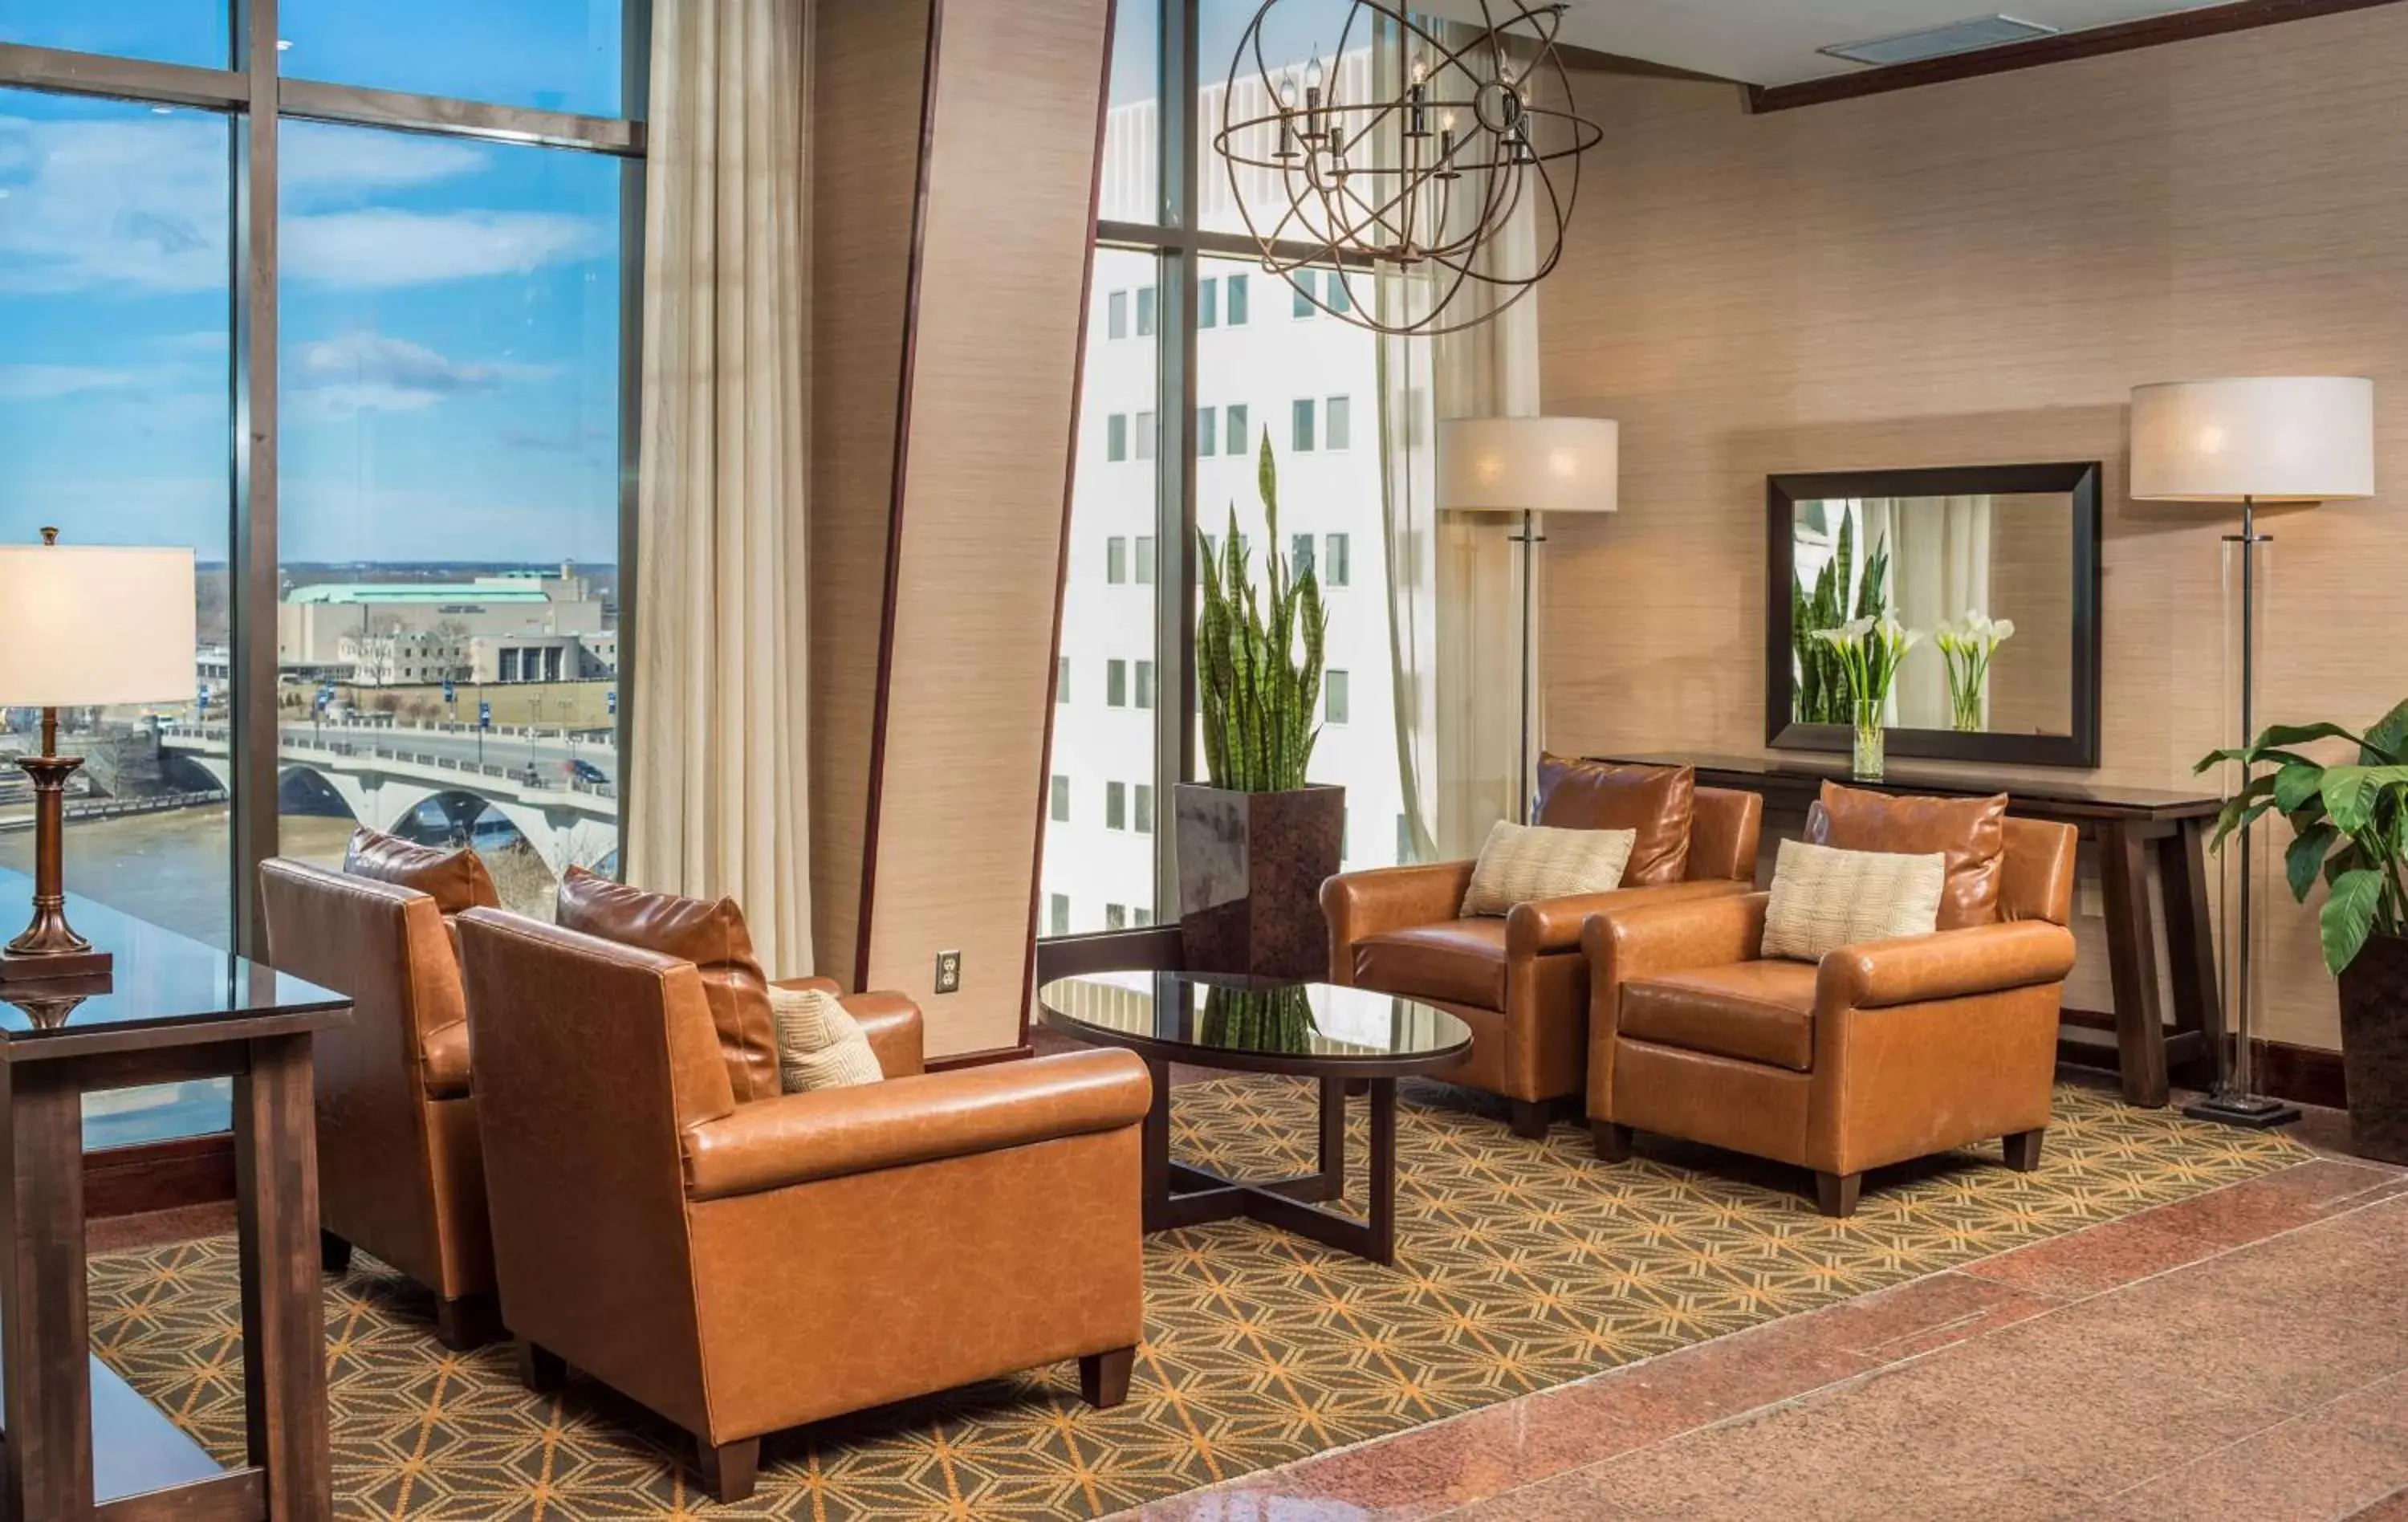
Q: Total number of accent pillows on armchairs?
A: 3